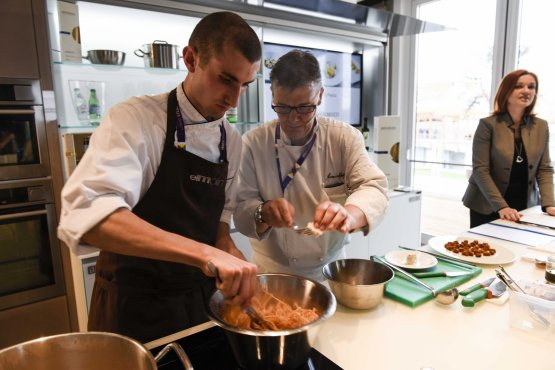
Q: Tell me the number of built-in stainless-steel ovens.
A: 2